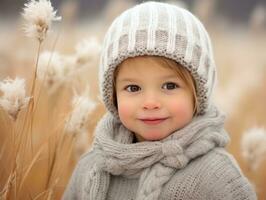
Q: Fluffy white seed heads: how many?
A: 6